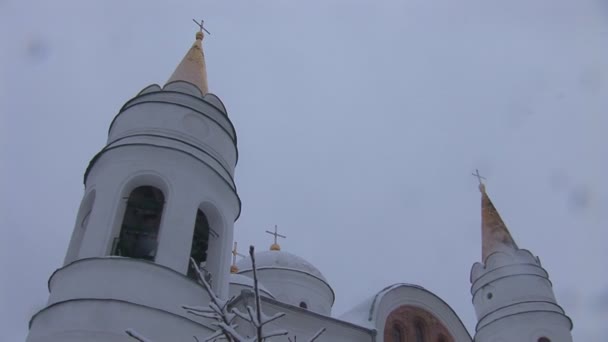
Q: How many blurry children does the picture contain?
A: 0